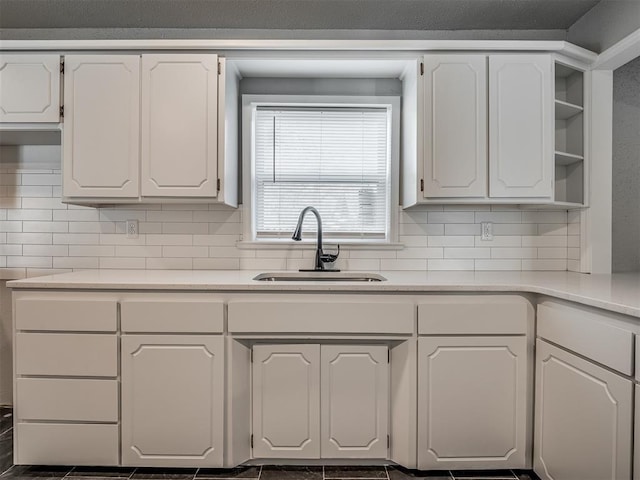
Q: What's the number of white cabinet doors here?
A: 10